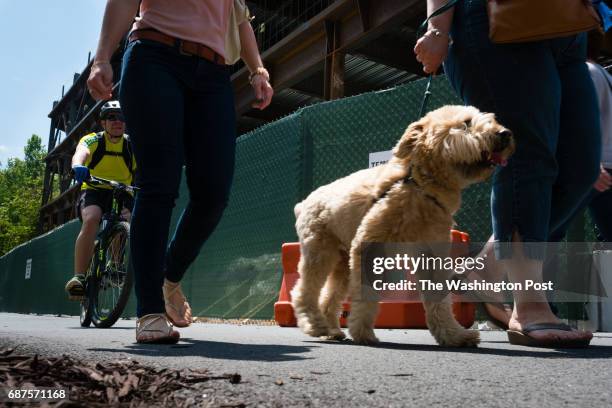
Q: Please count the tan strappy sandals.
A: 2